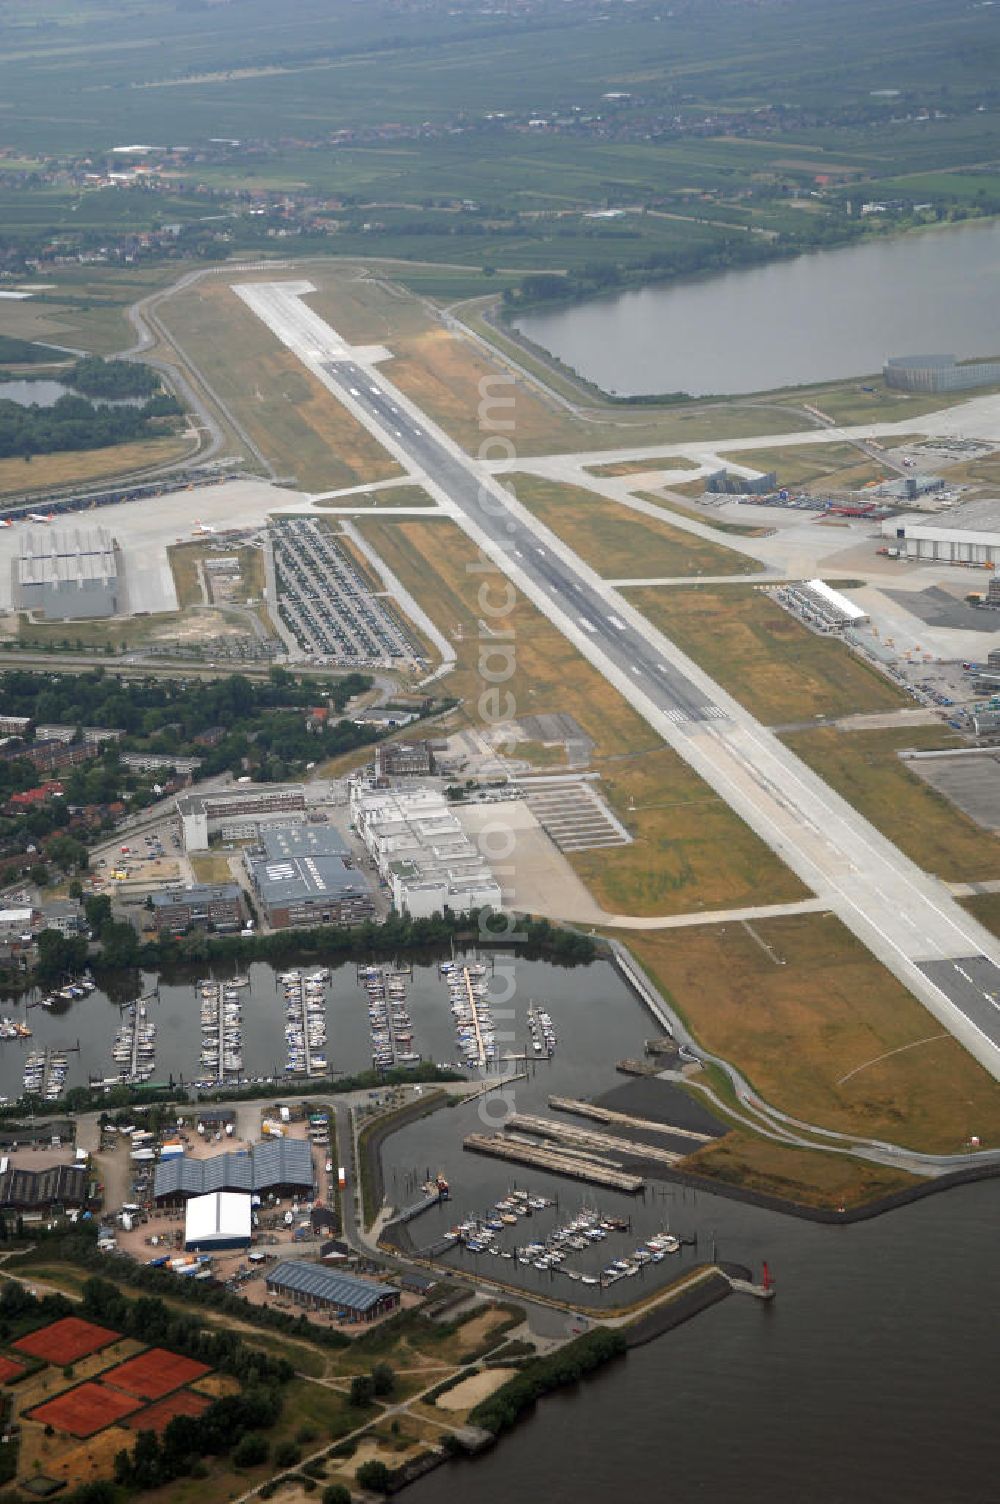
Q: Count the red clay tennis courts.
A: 5